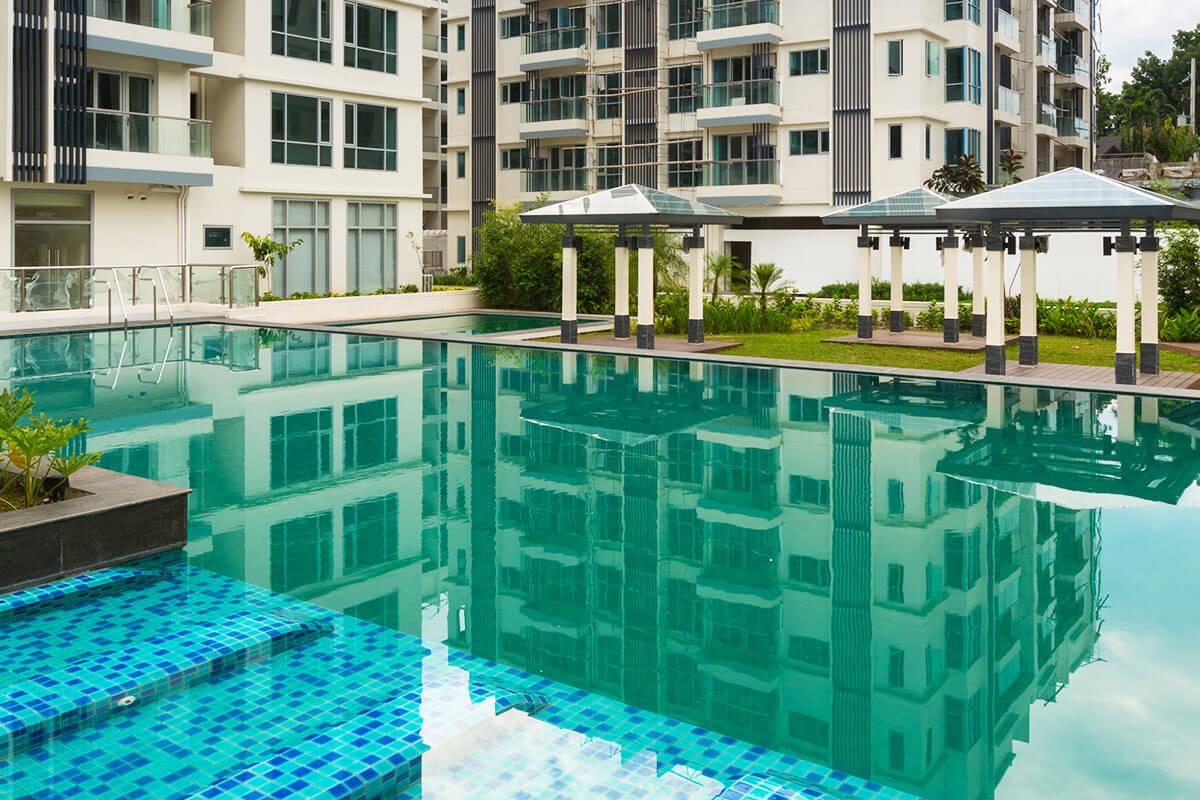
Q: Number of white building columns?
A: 12